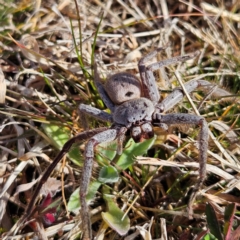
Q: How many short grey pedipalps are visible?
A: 2